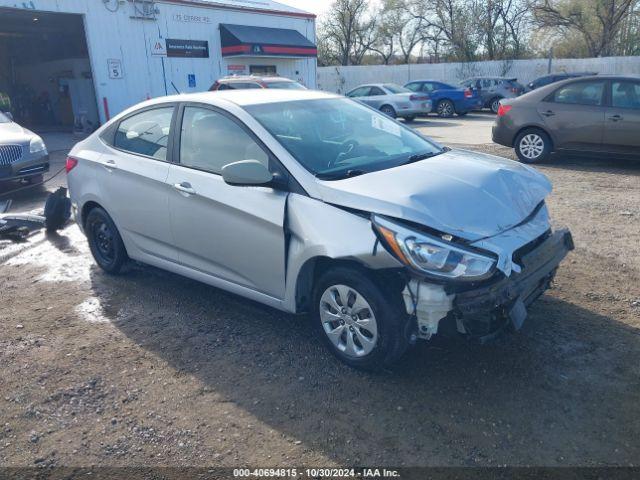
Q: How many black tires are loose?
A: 1